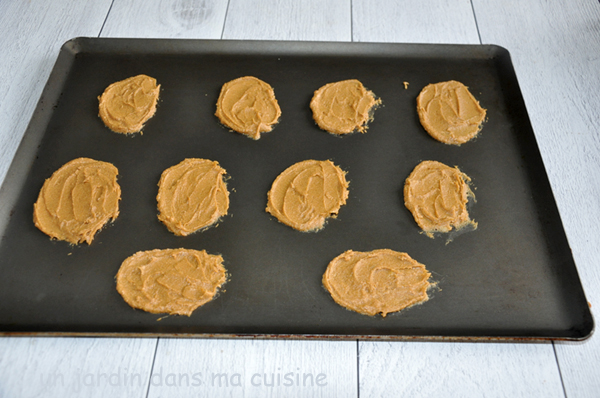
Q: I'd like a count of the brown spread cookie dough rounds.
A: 10